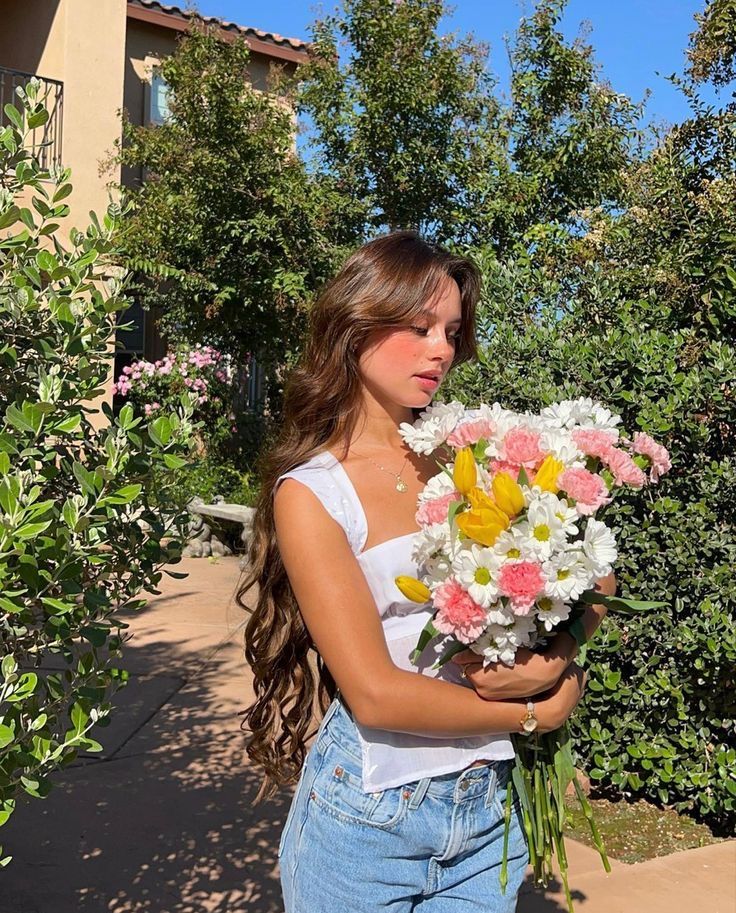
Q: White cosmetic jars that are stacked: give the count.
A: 0